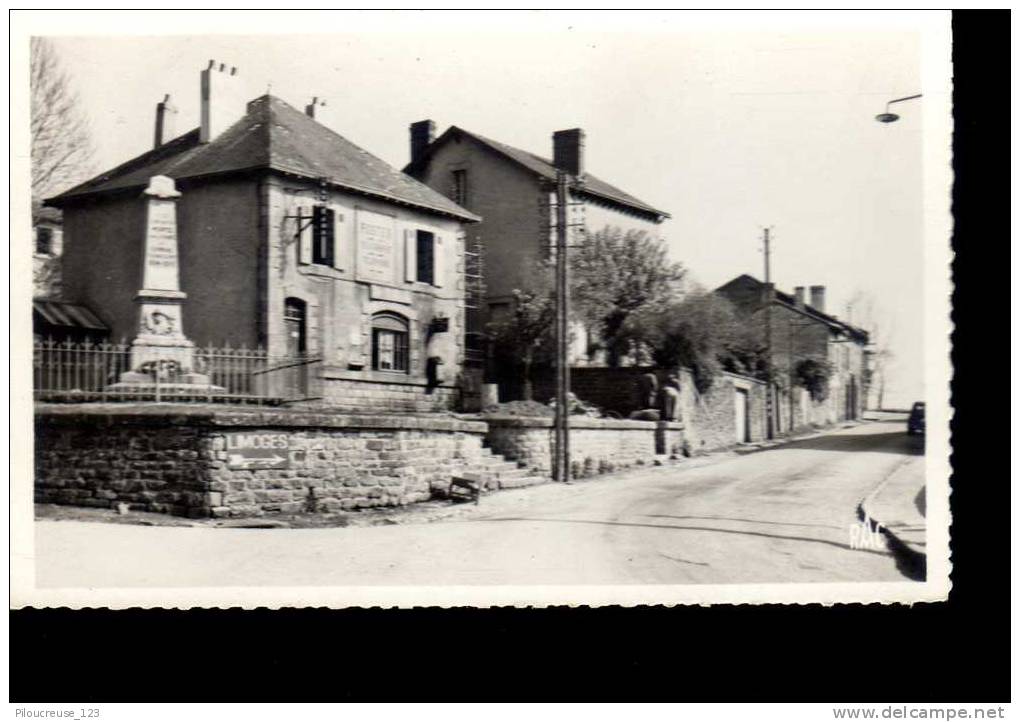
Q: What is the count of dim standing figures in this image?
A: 2